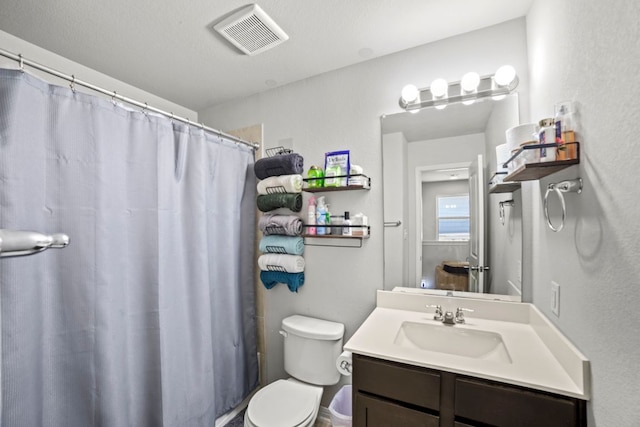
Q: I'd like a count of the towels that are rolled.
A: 7